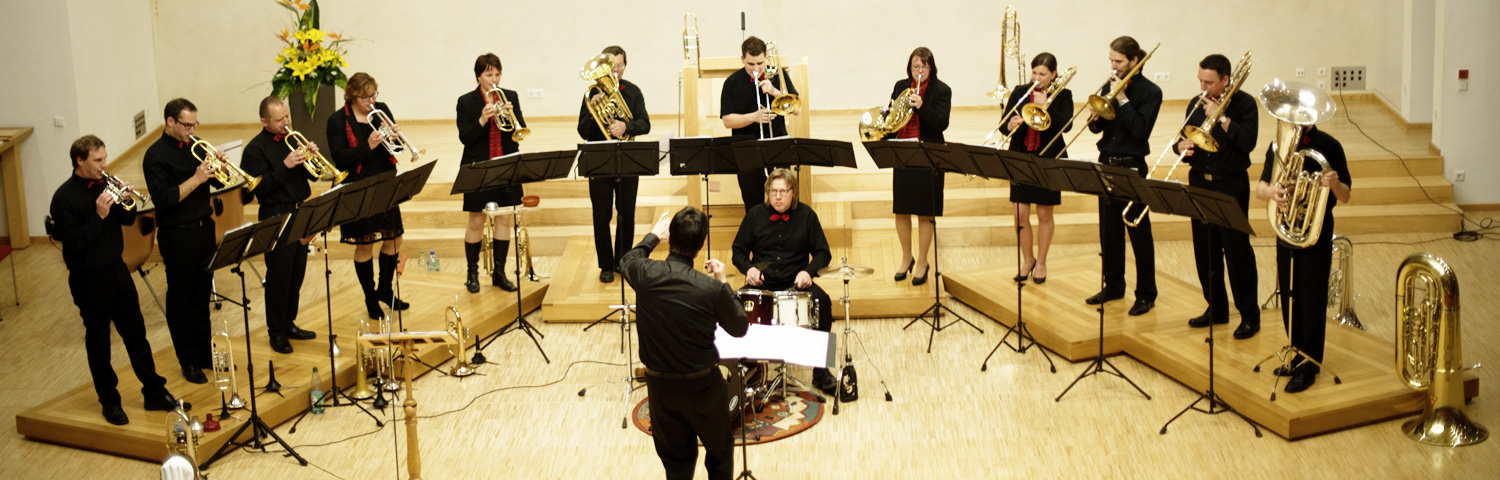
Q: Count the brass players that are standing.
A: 12